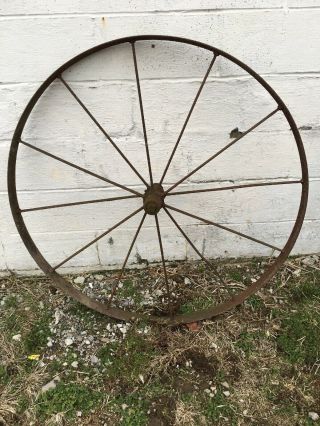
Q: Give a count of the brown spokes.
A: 12